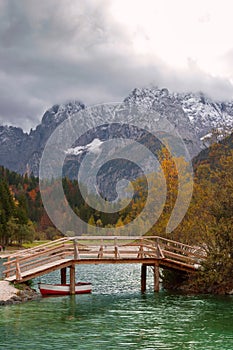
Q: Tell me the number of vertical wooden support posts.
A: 4